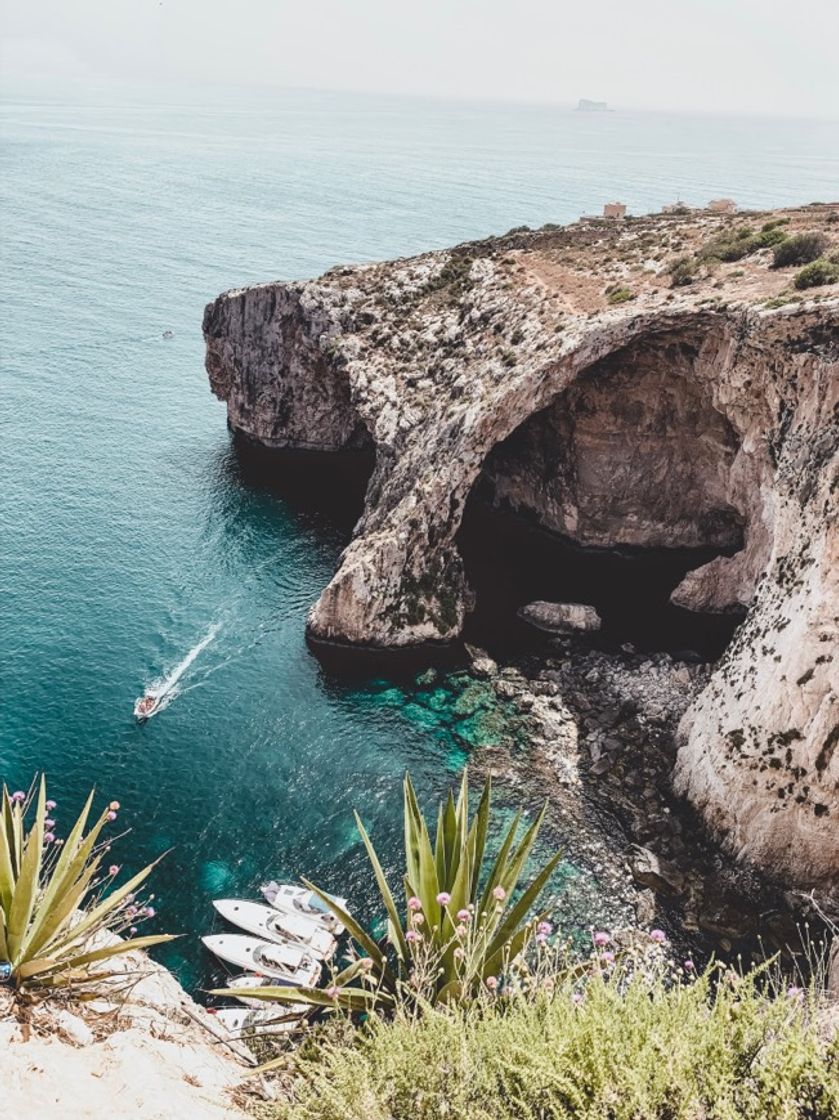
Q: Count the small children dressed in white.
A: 0